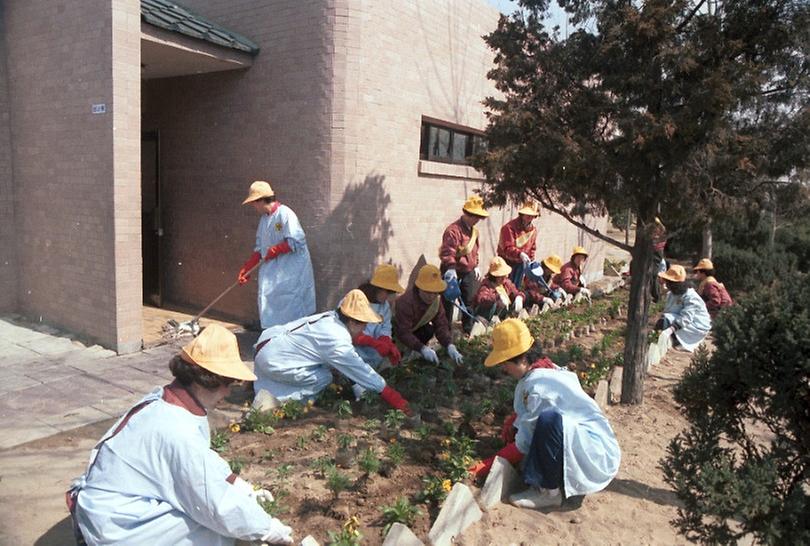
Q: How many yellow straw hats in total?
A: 13